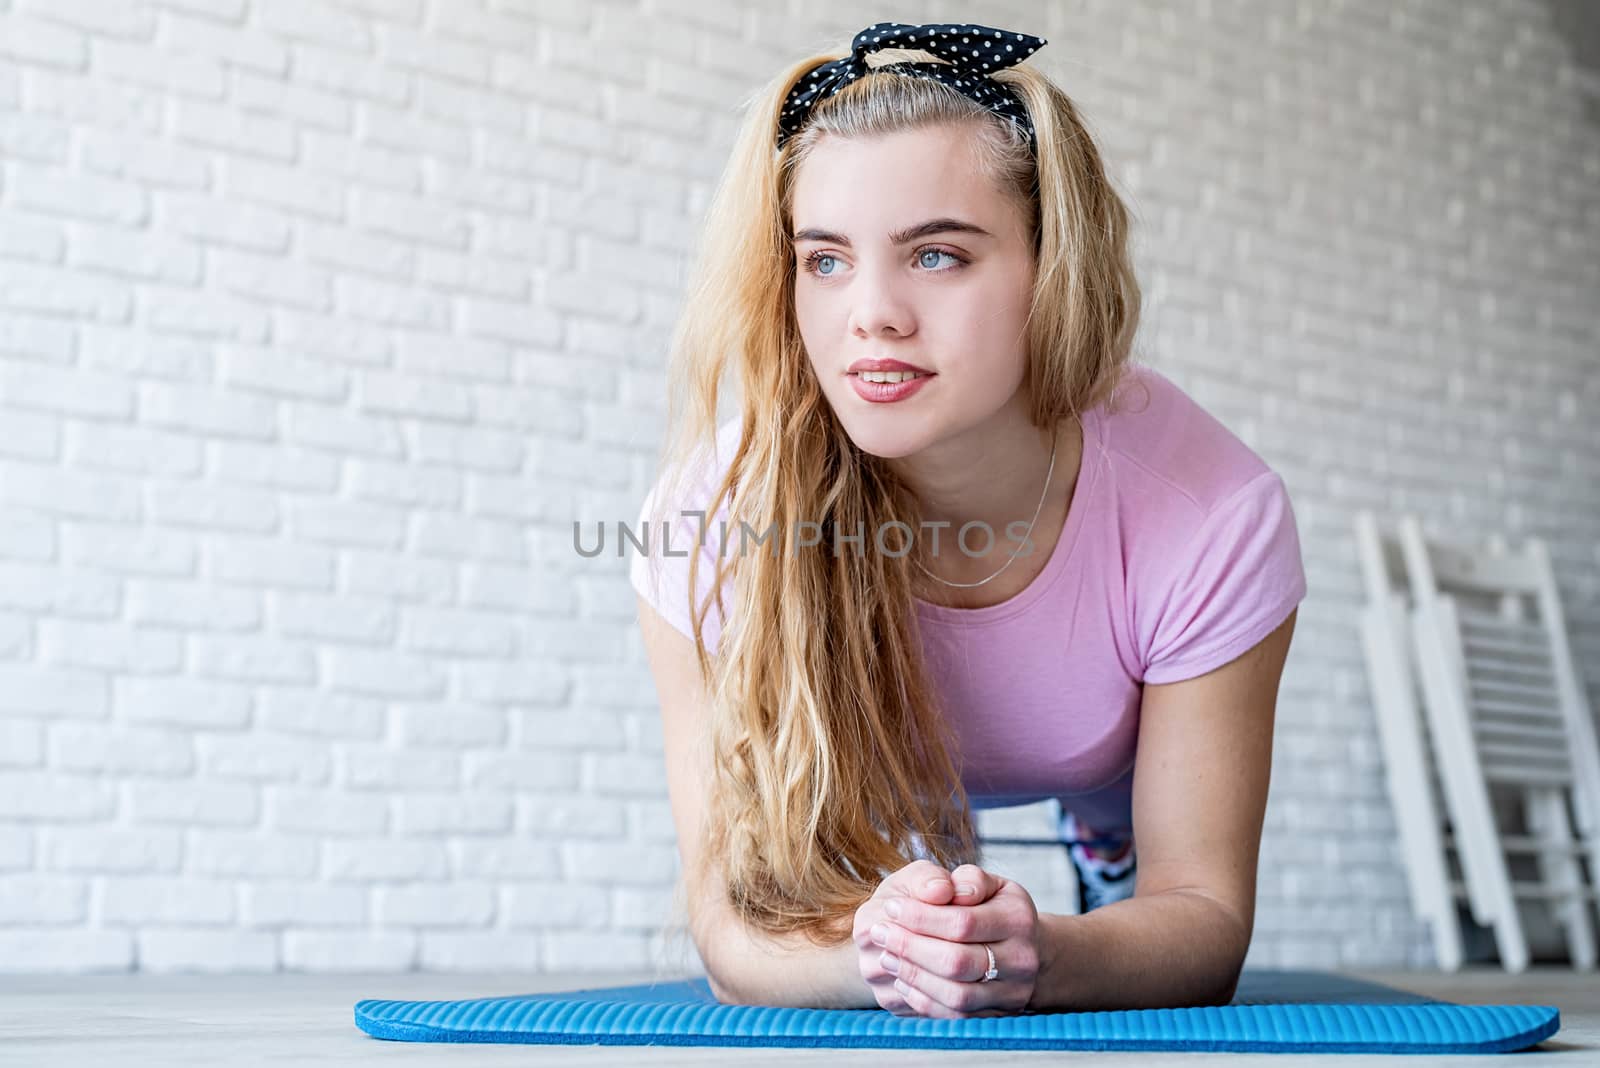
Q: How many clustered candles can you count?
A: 0